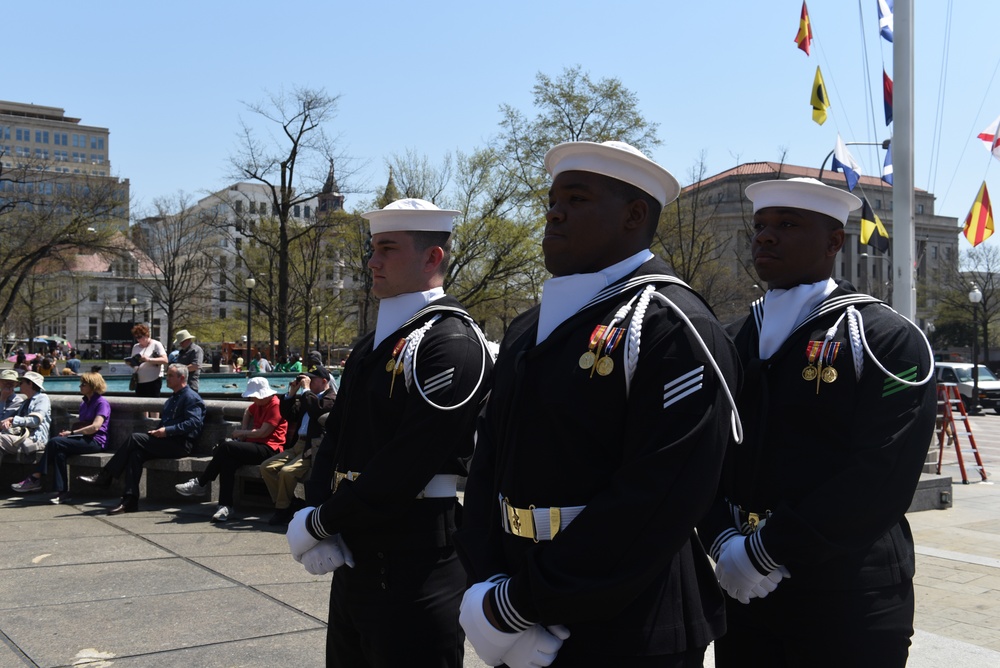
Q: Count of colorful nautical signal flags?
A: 9